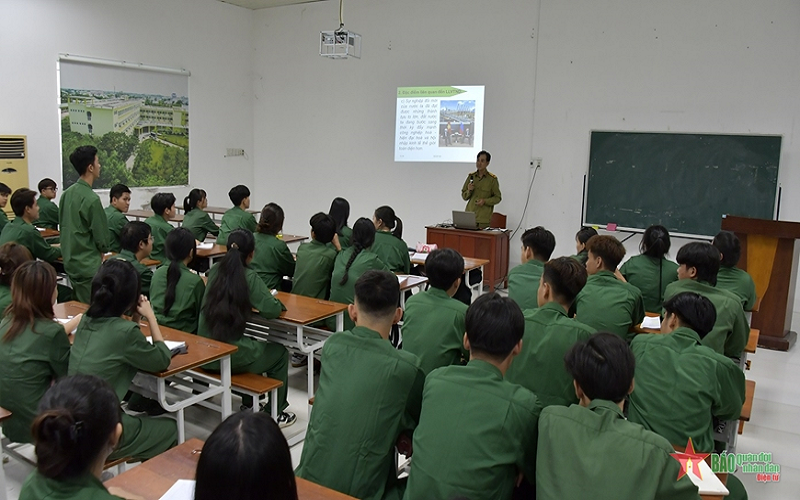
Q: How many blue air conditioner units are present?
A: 0